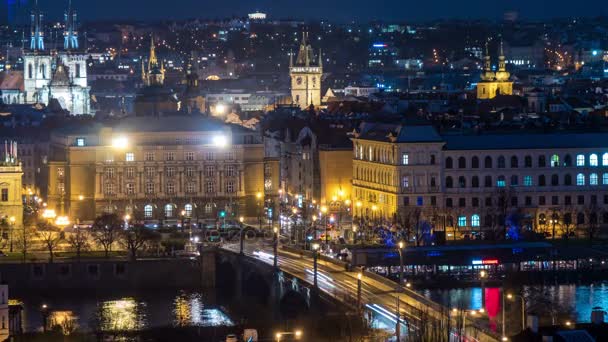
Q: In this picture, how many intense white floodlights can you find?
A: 2